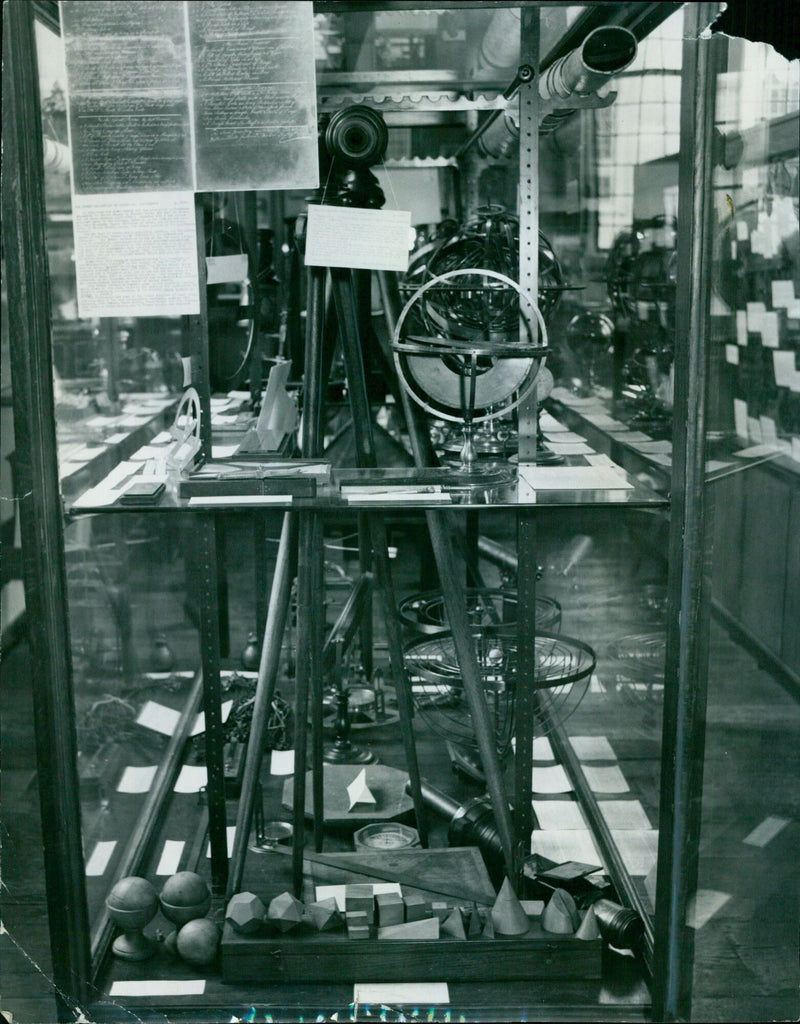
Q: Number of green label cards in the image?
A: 0